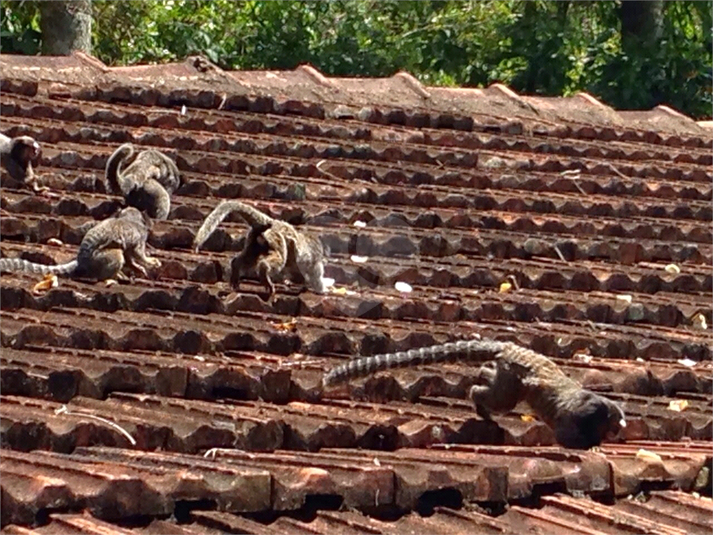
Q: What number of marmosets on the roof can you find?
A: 5